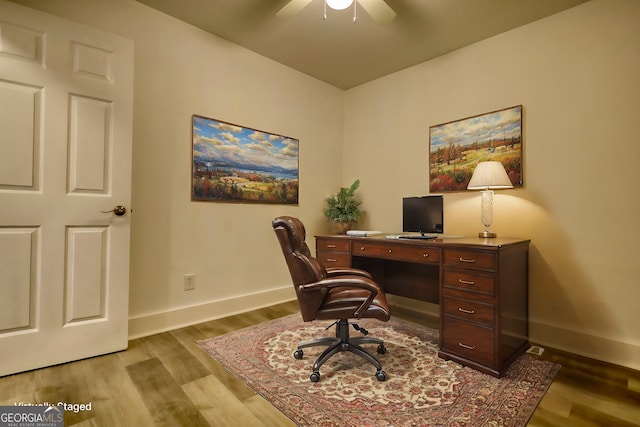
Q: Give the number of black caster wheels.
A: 4